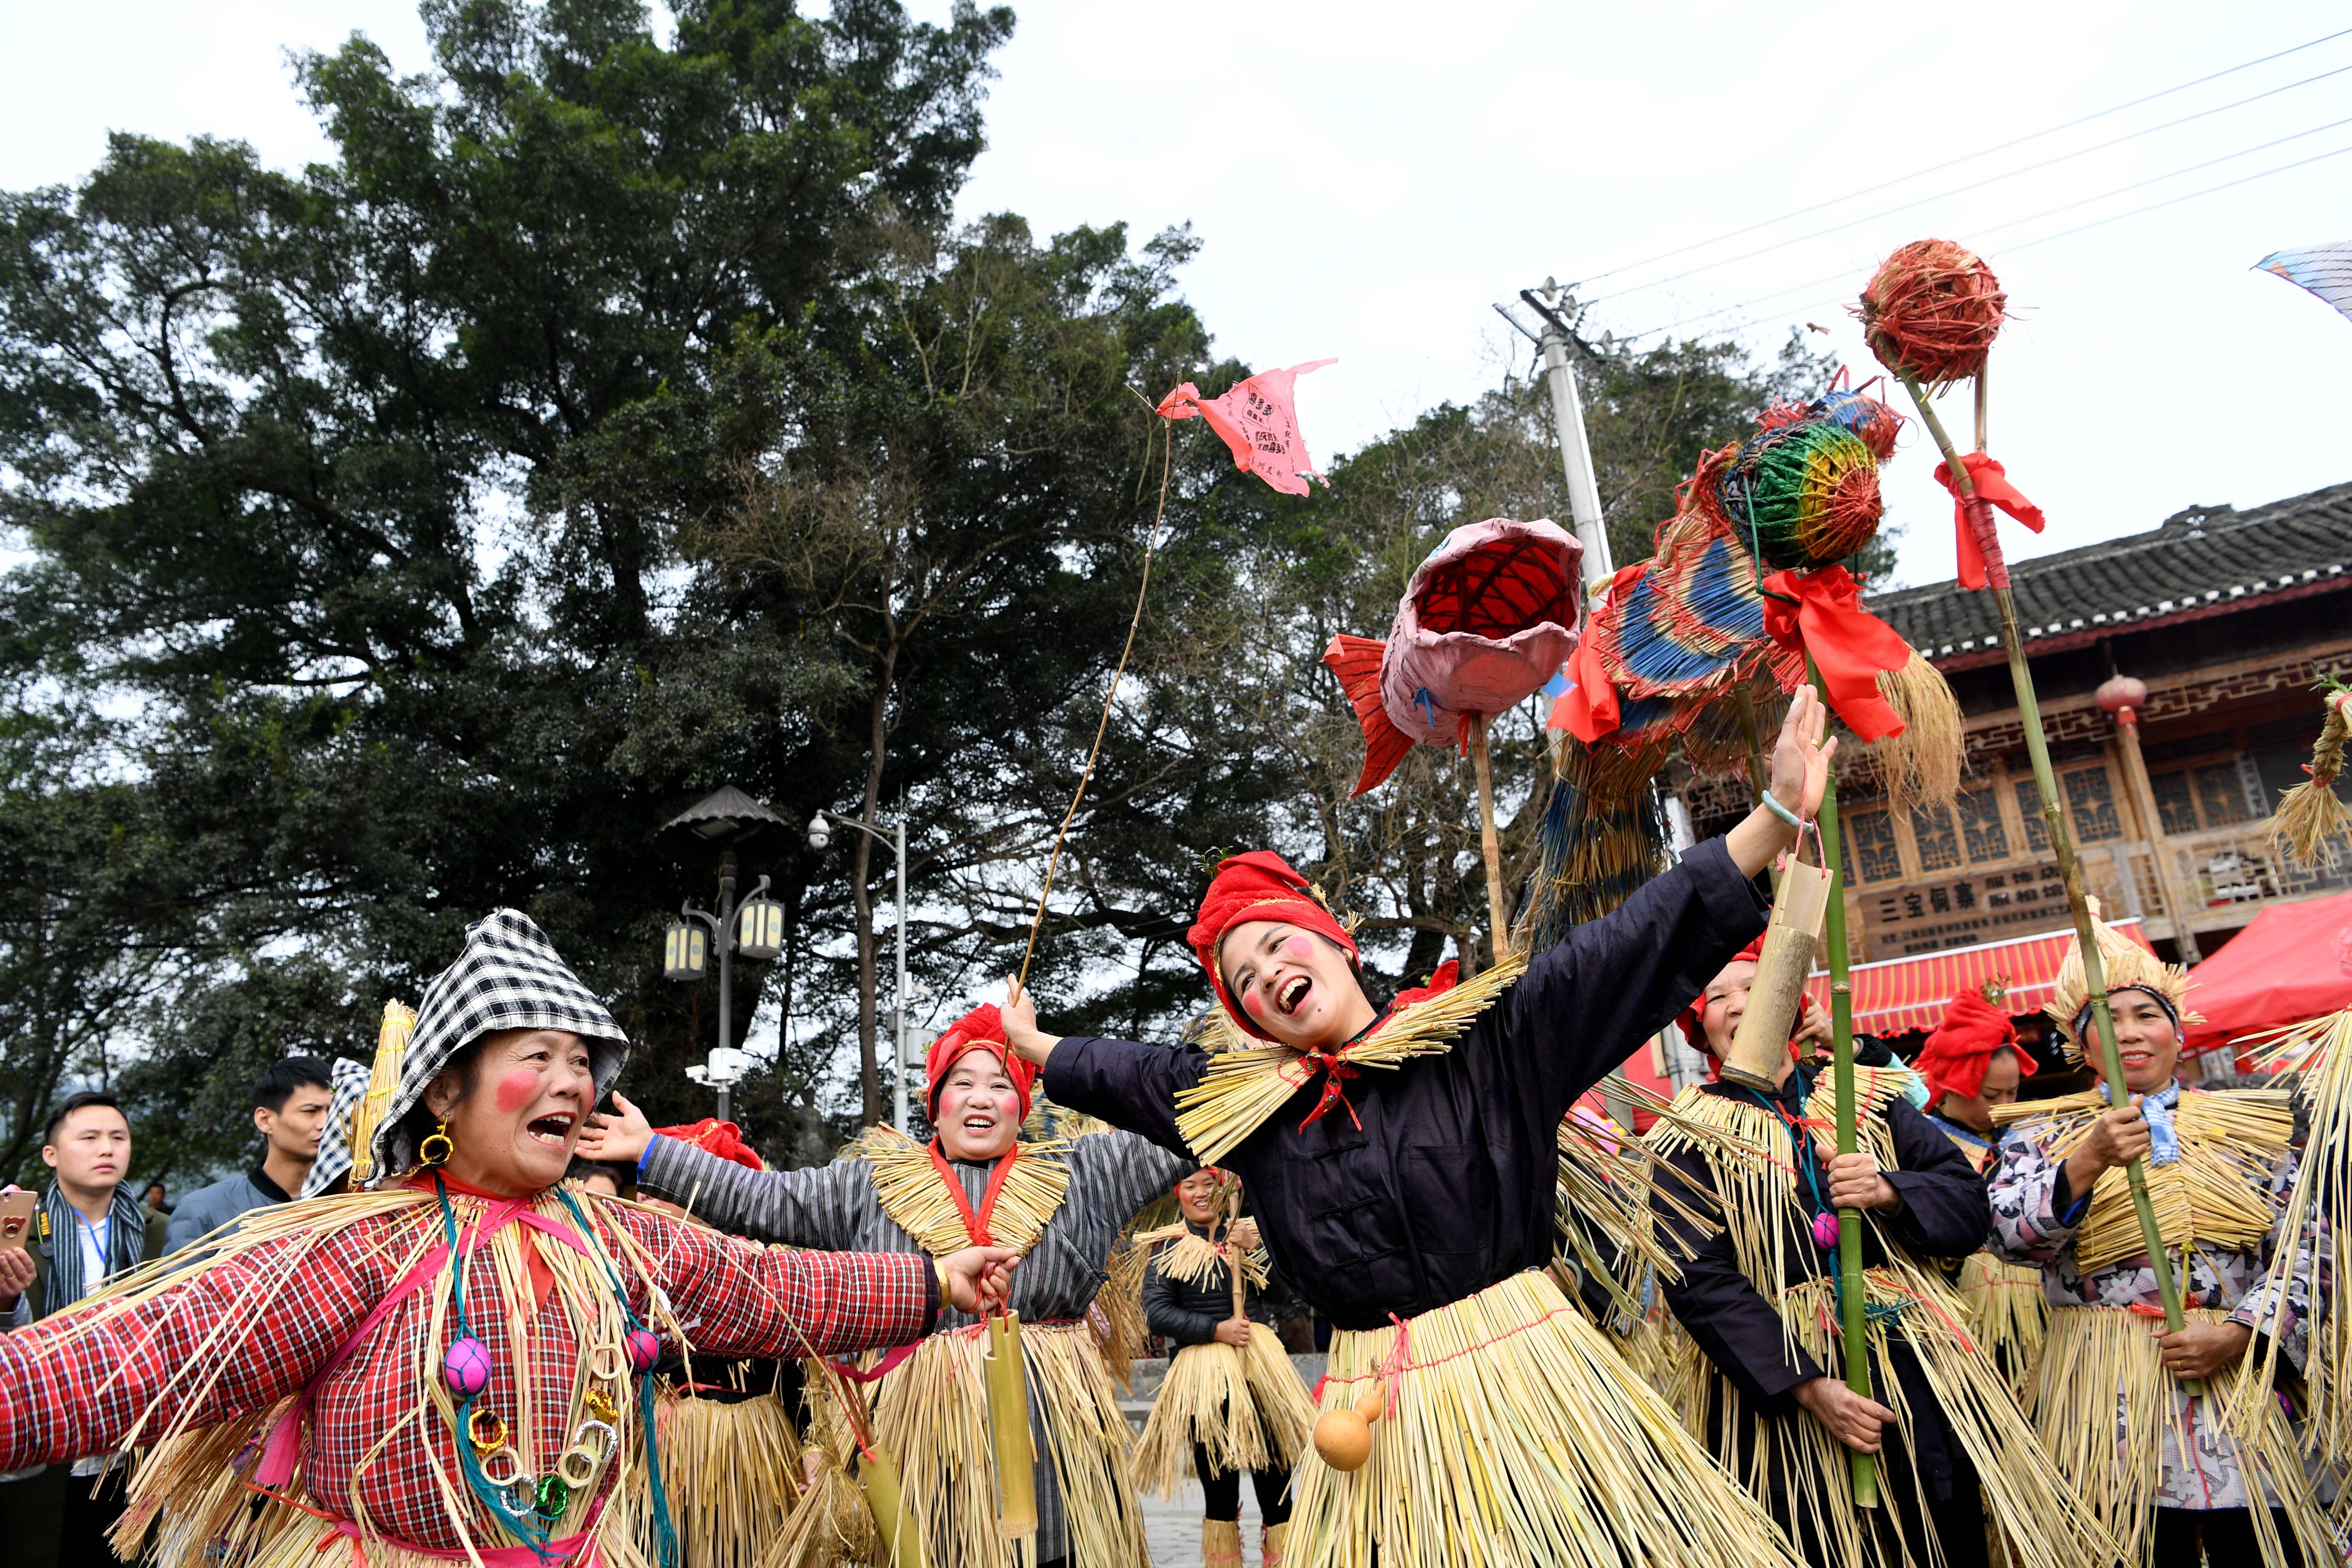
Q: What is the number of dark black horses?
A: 0